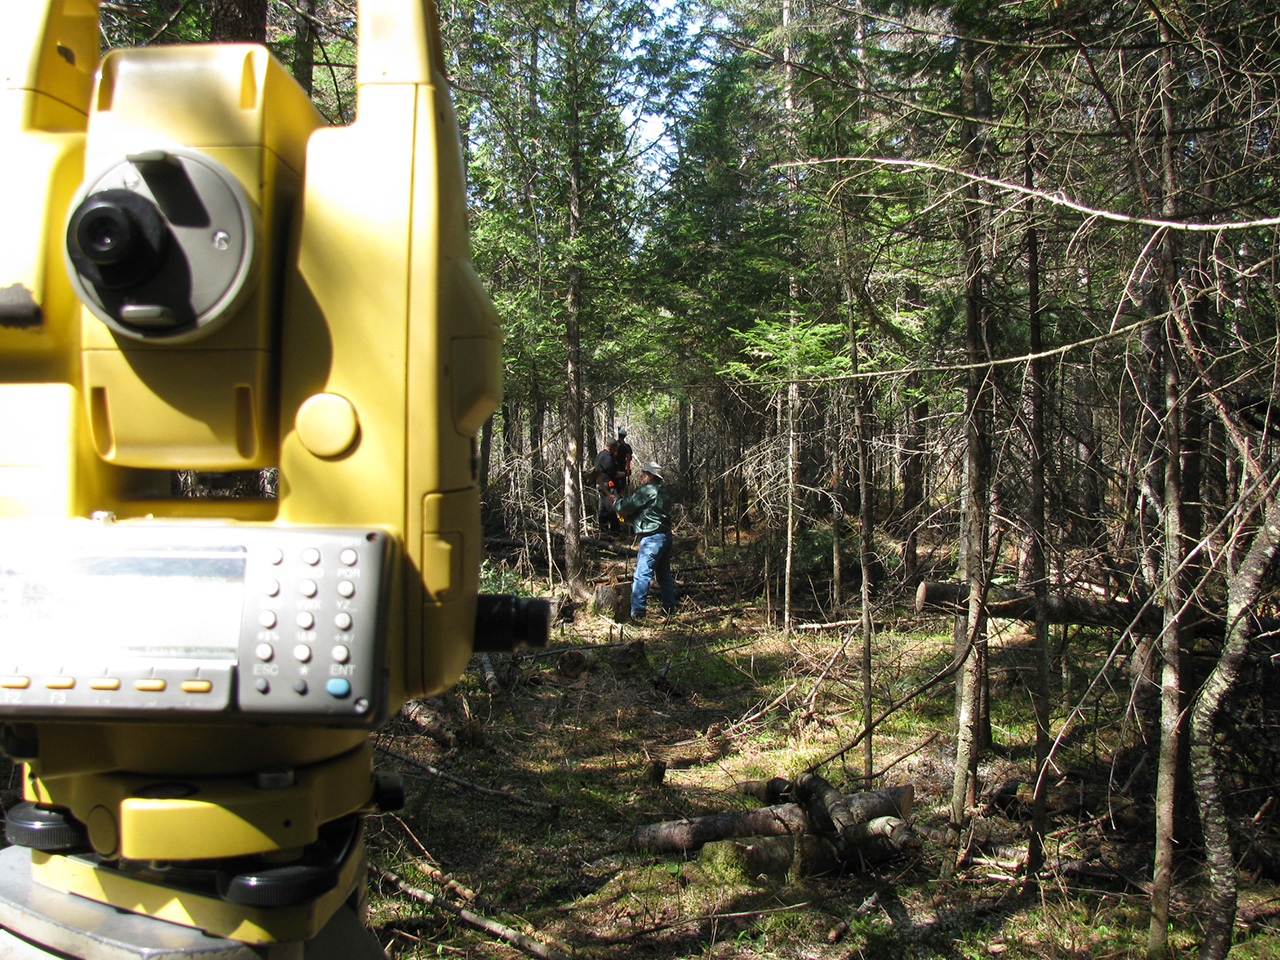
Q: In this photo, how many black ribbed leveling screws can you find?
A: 2